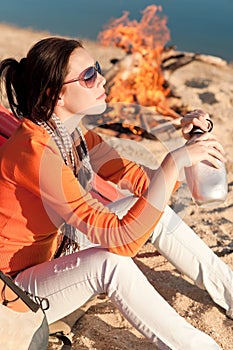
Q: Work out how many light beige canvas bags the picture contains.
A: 1